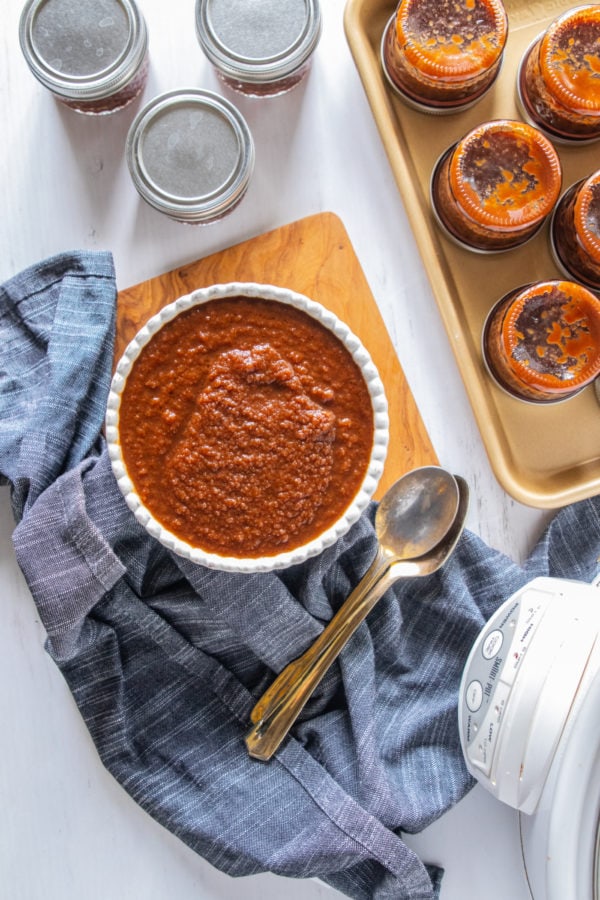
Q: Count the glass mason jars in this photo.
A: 8